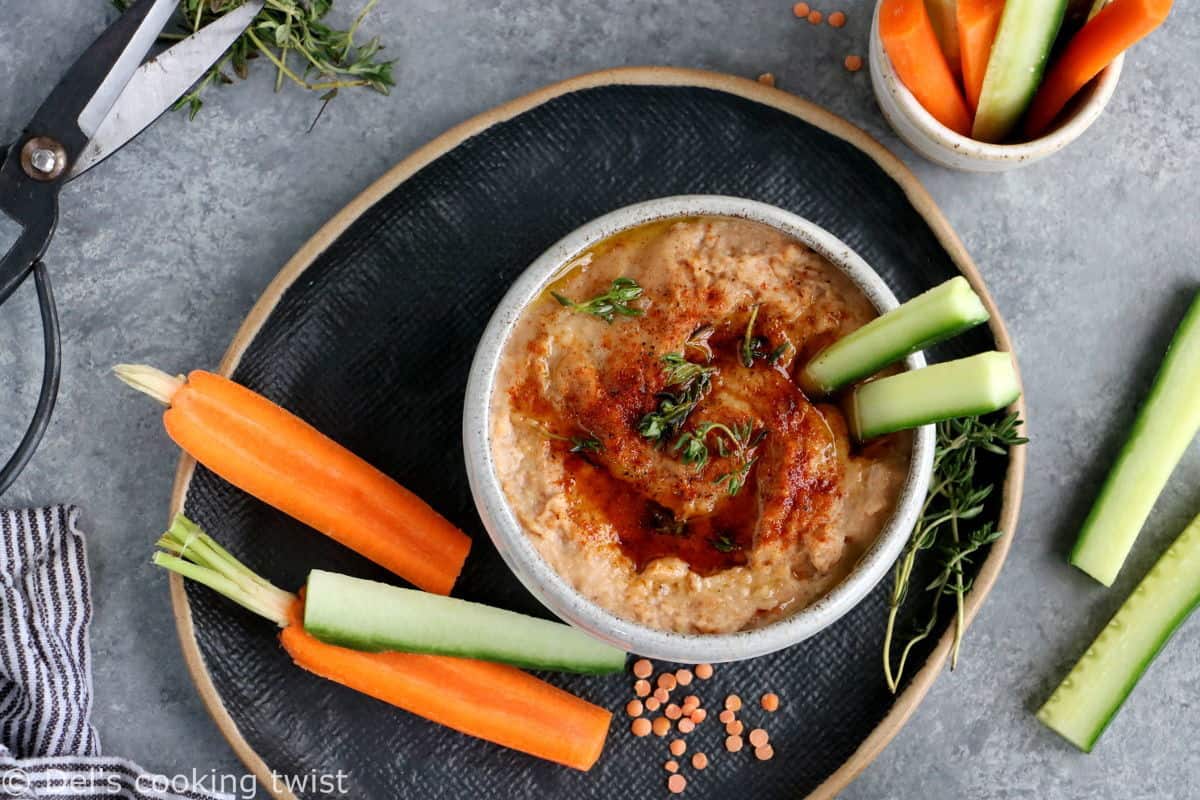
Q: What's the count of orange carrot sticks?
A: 5